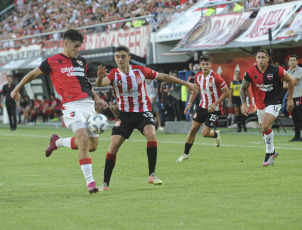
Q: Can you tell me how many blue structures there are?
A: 1